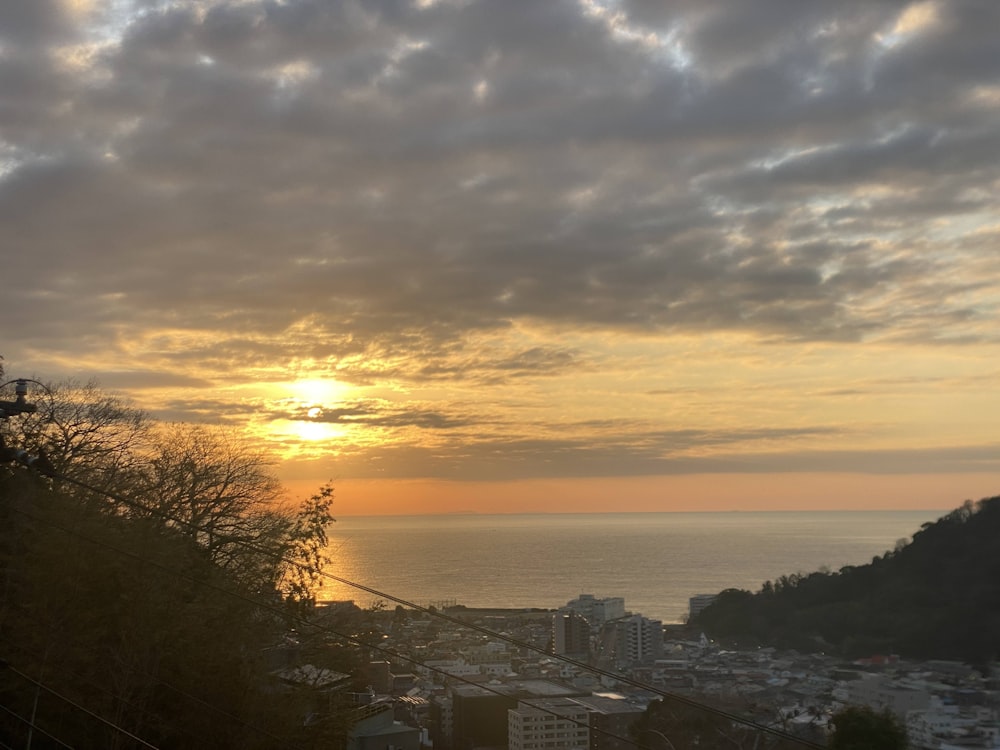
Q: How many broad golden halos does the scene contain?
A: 1